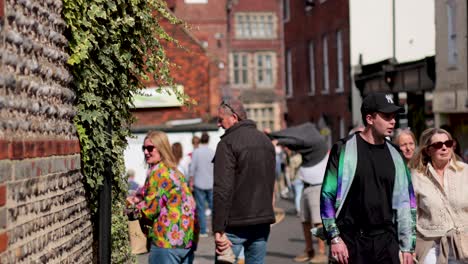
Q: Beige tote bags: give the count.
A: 1